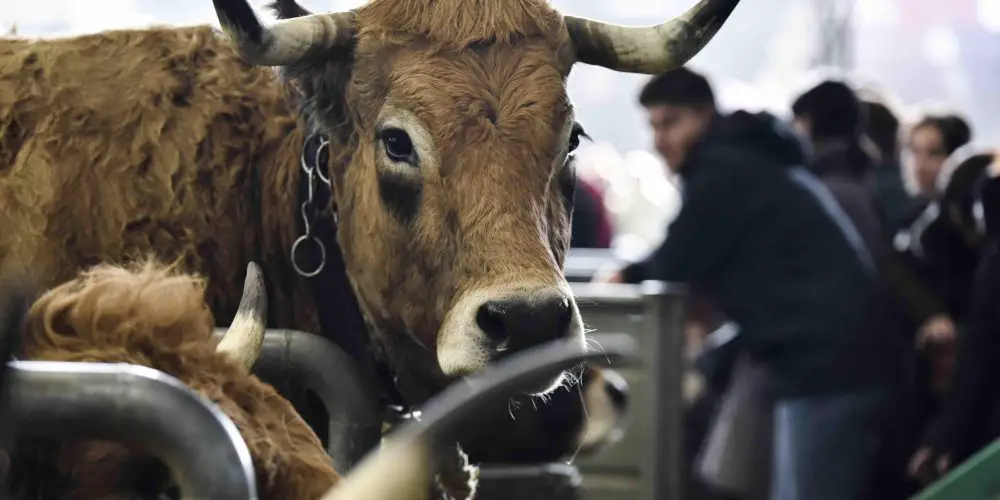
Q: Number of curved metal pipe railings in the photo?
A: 2